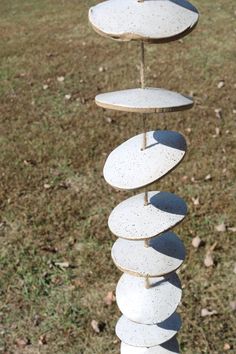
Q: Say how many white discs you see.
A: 8